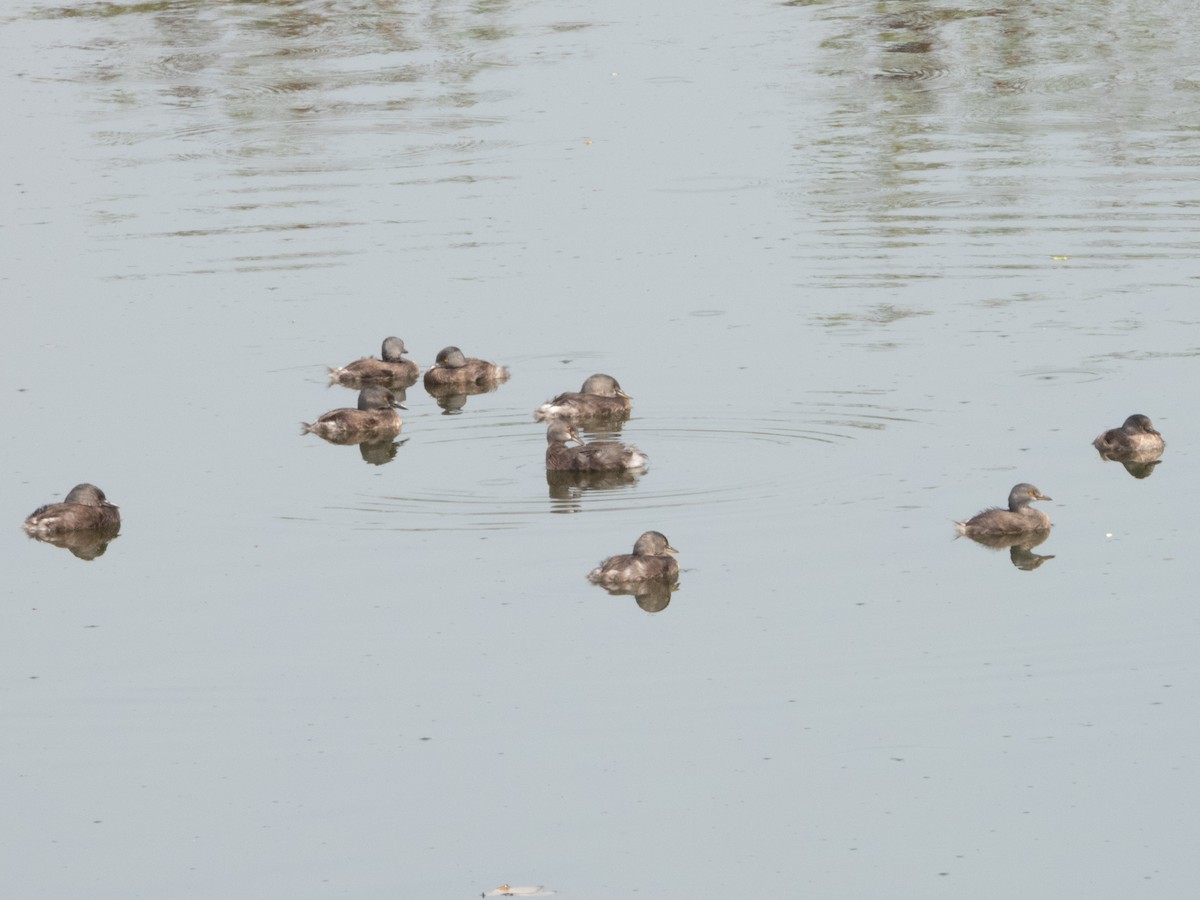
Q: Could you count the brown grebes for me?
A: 9